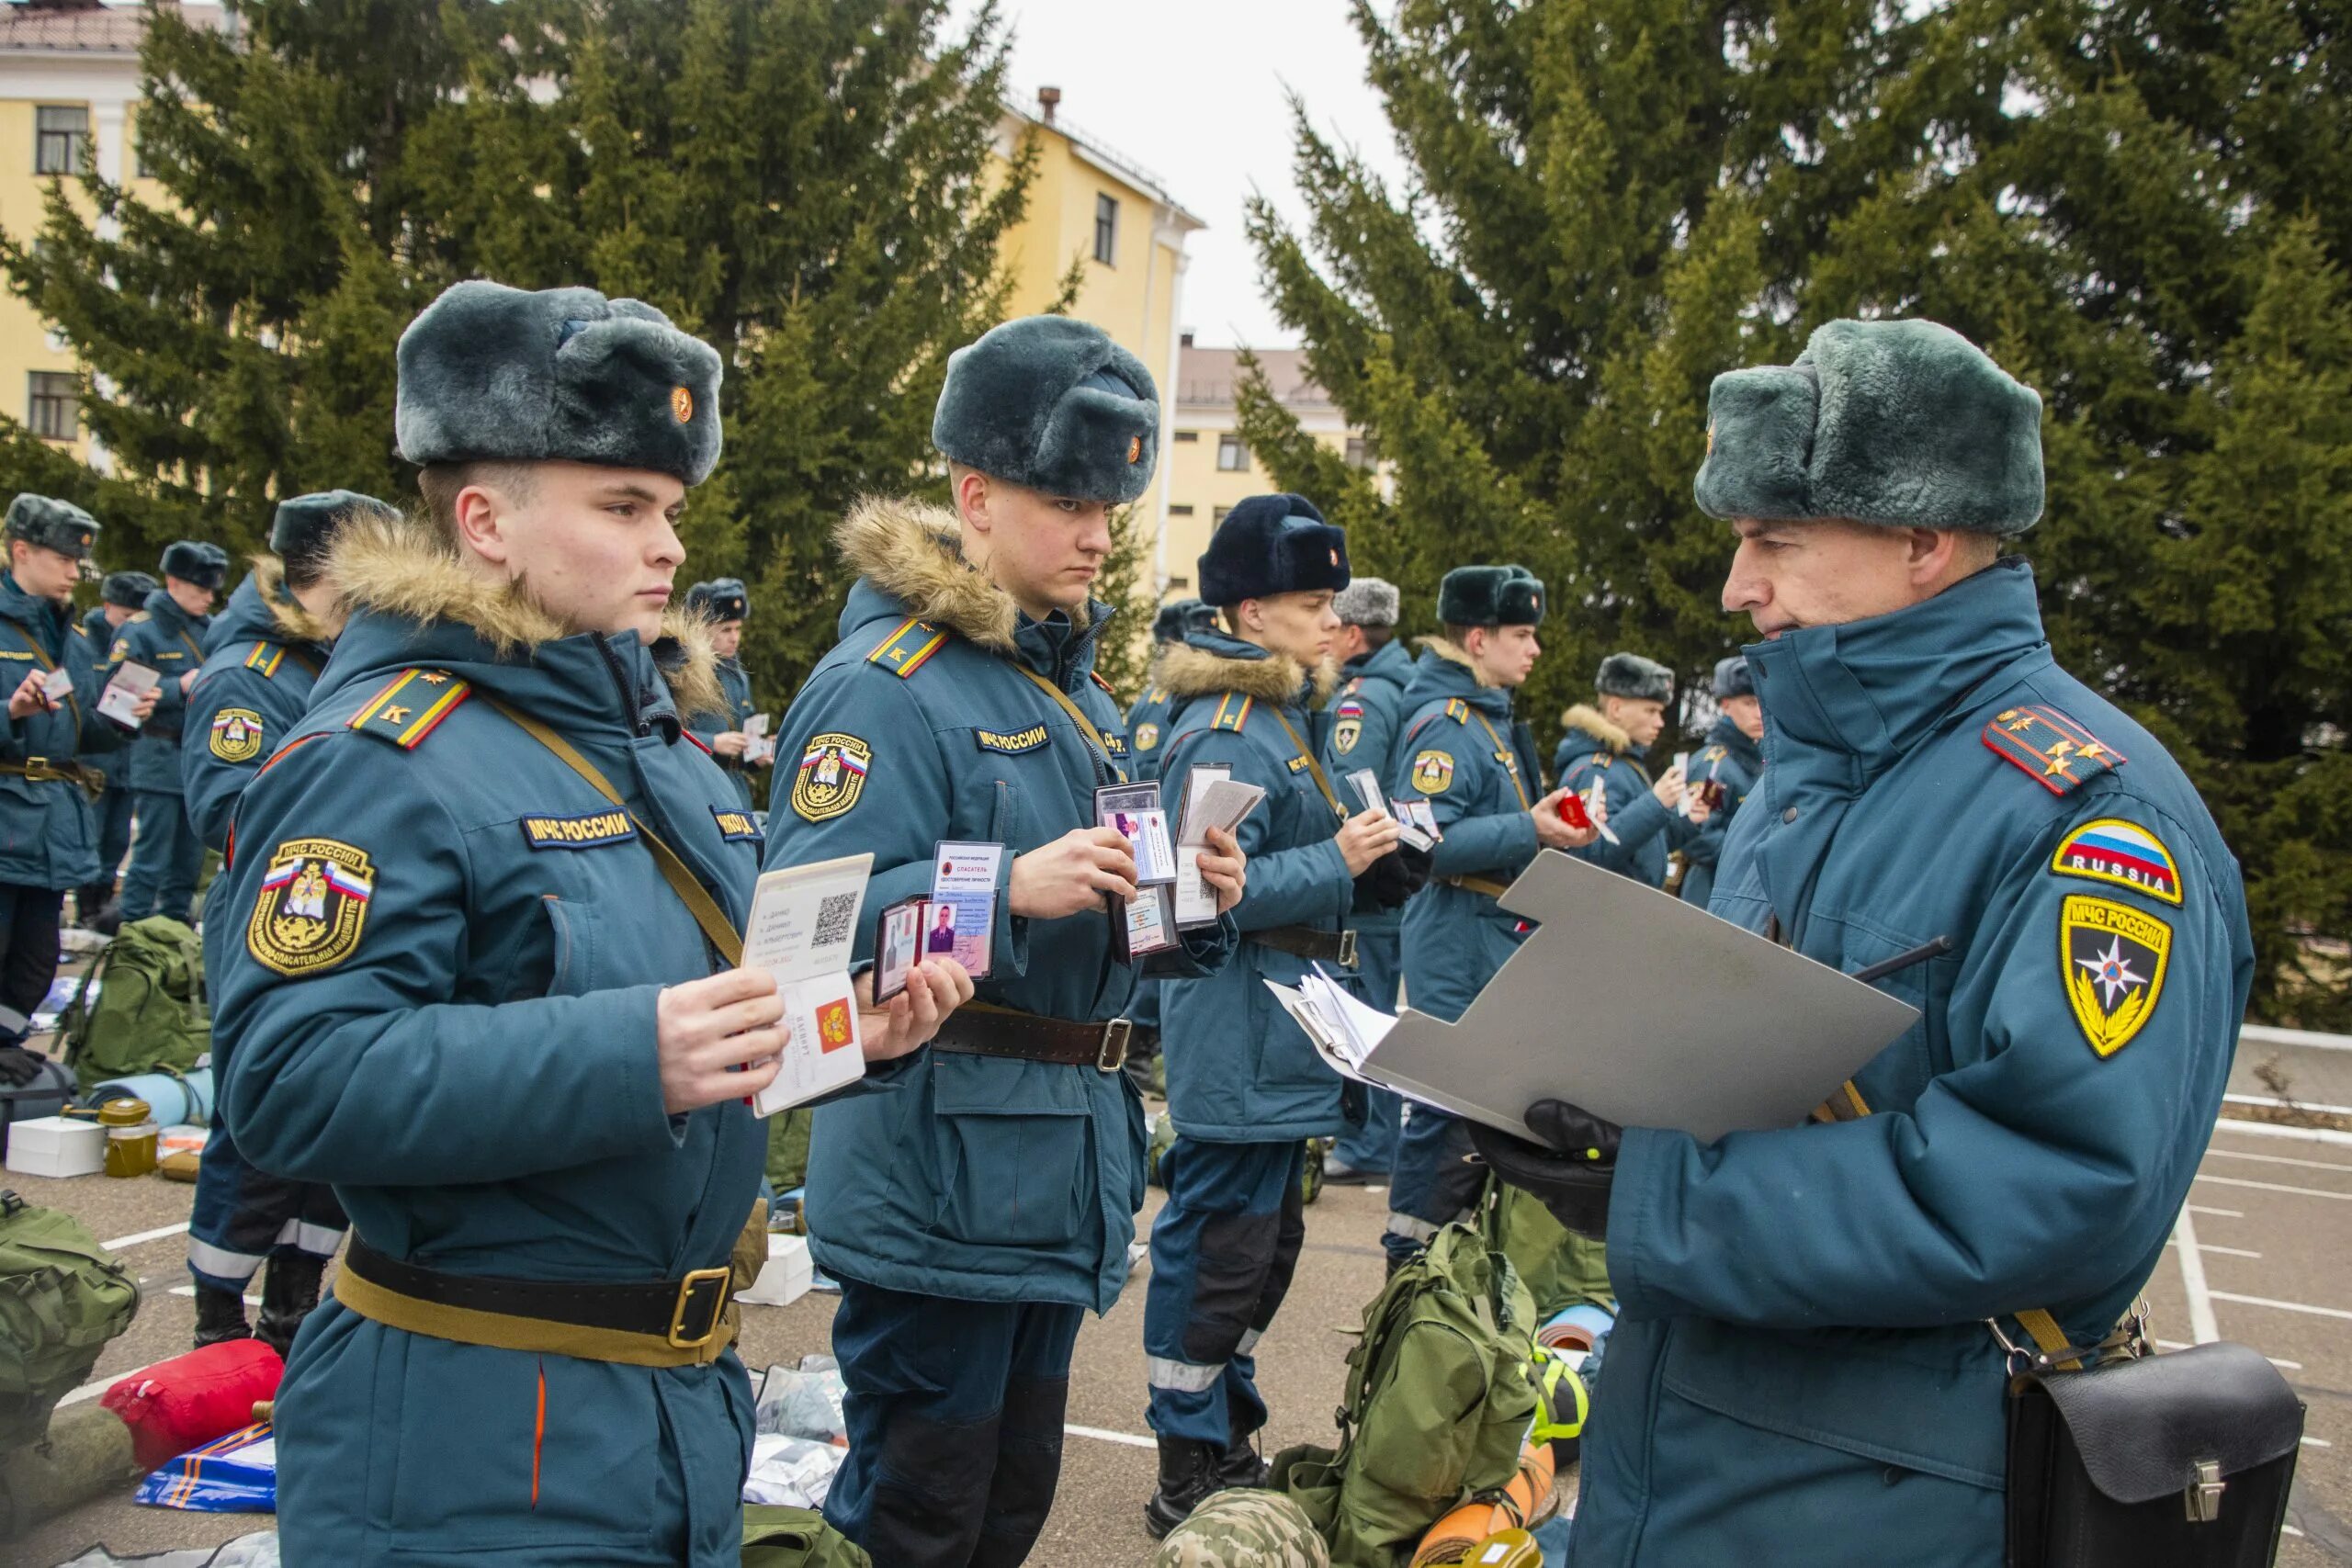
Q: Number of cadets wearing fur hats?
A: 12